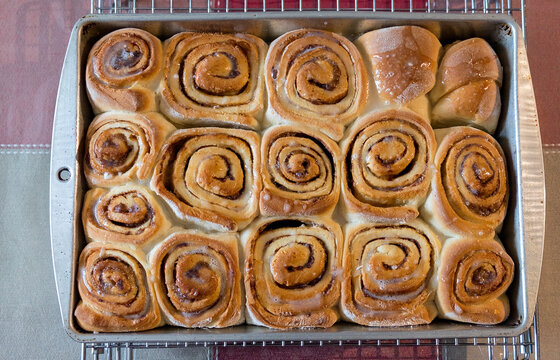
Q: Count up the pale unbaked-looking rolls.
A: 0